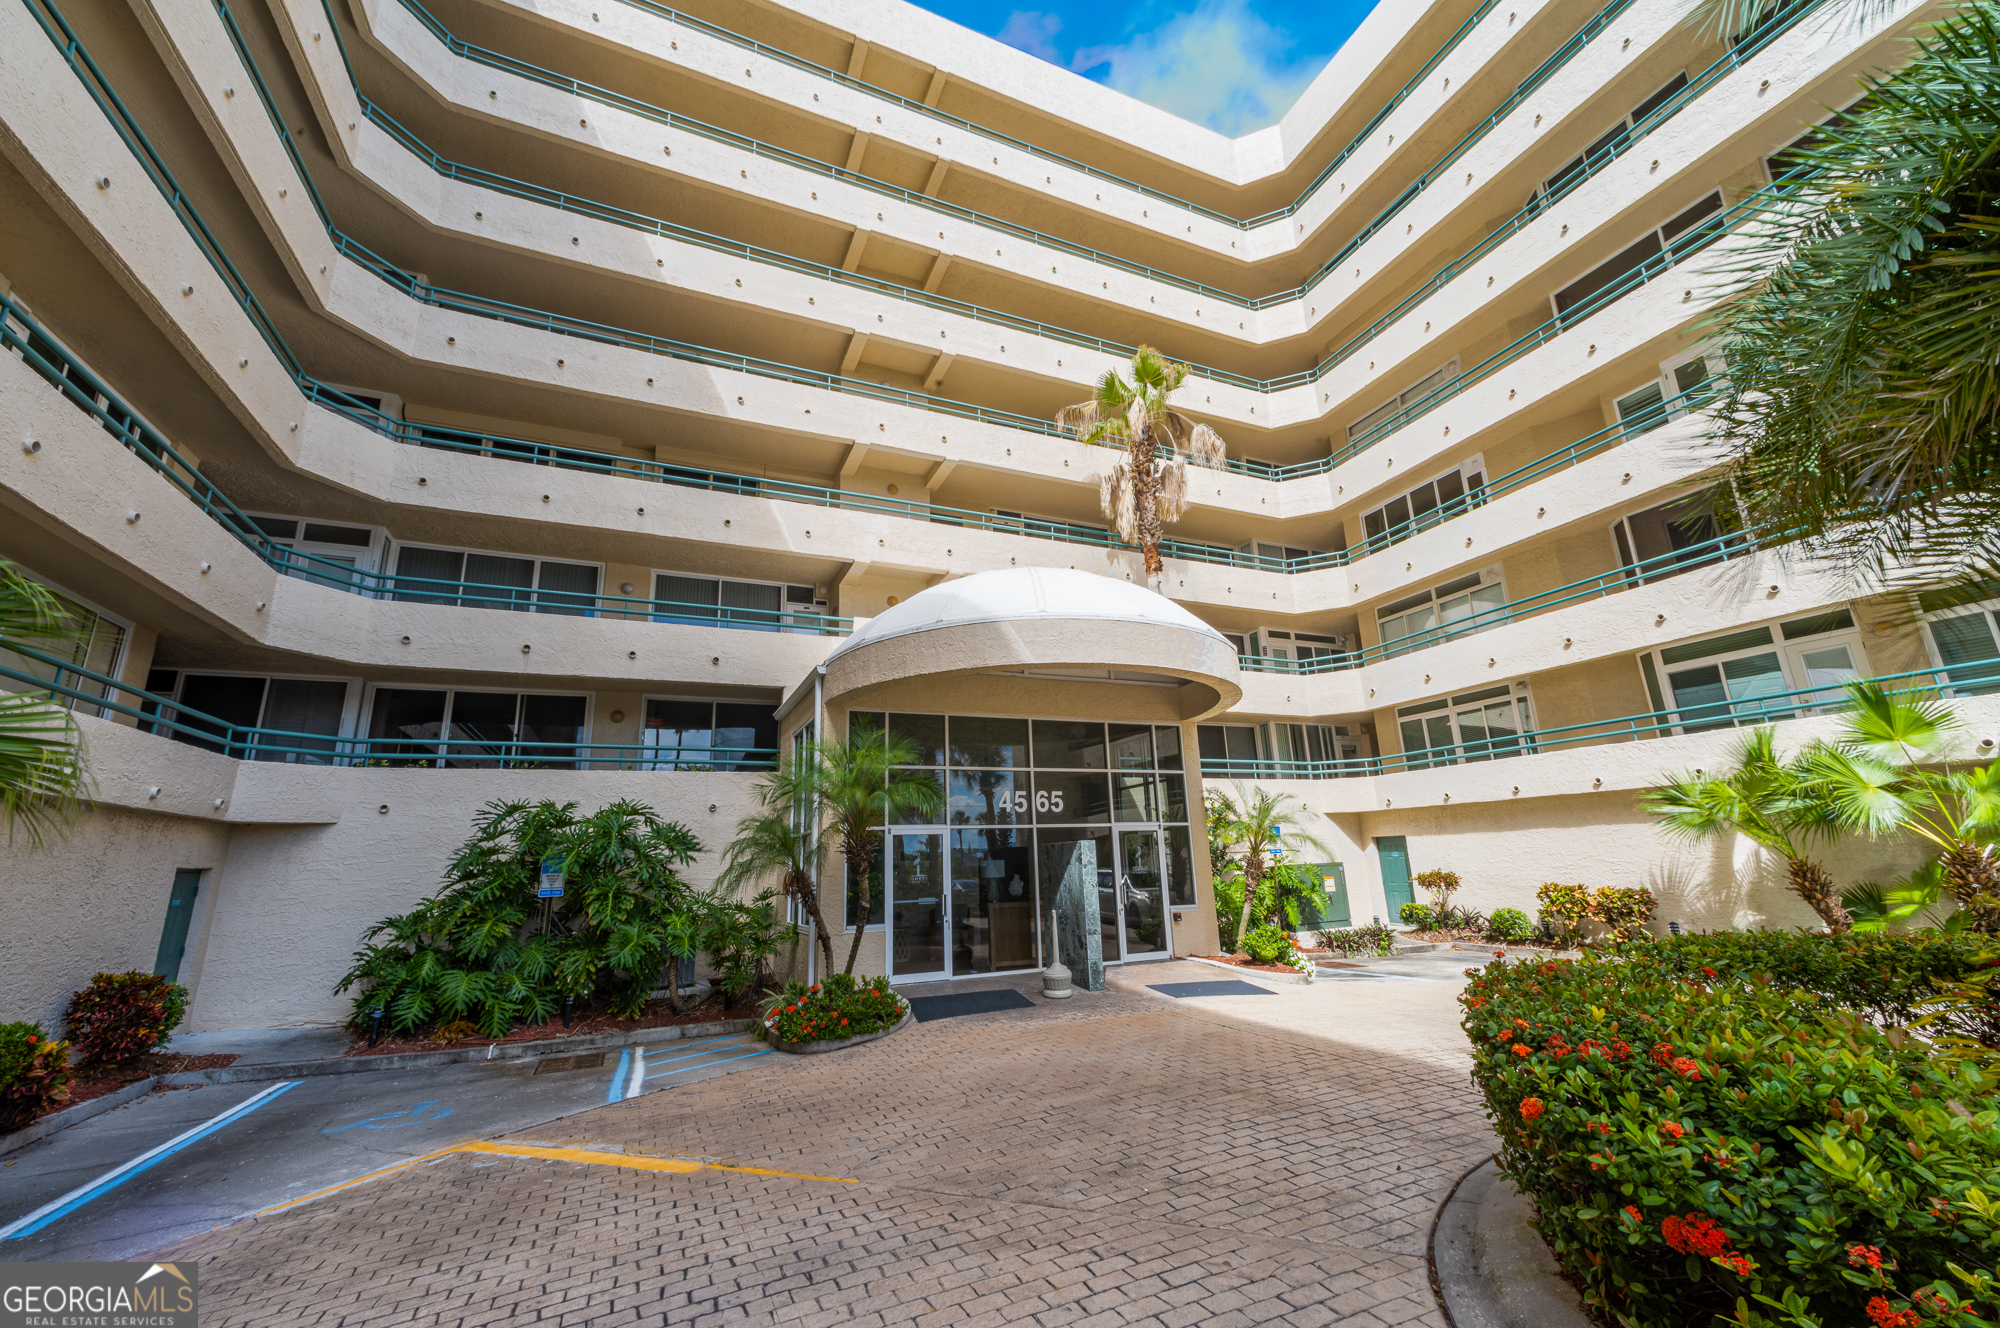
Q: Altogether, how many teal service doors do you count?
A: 2